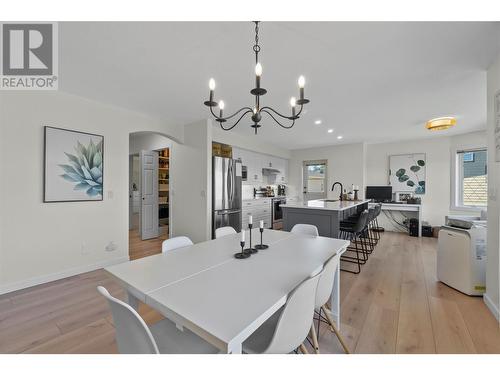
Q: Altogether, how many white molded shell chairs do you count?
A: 6